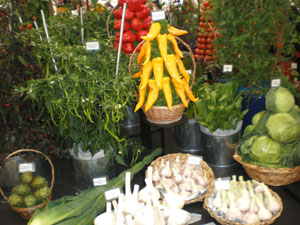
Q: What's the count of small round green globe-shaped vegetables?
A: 6